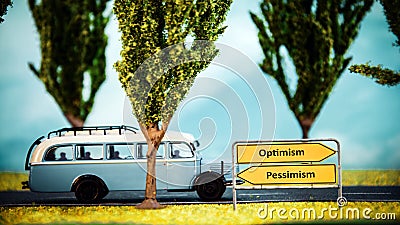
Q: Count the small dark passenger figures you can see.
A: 4